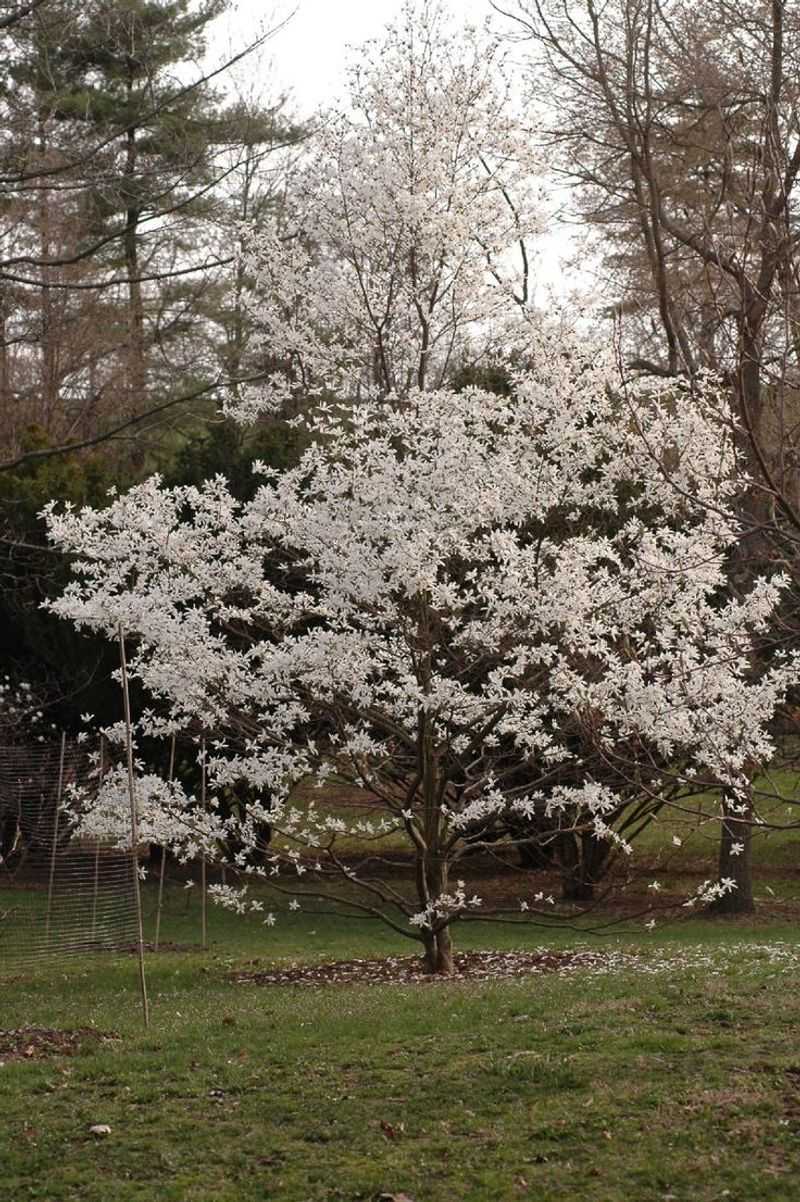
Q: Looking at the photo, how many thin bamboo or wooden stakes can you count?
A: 5